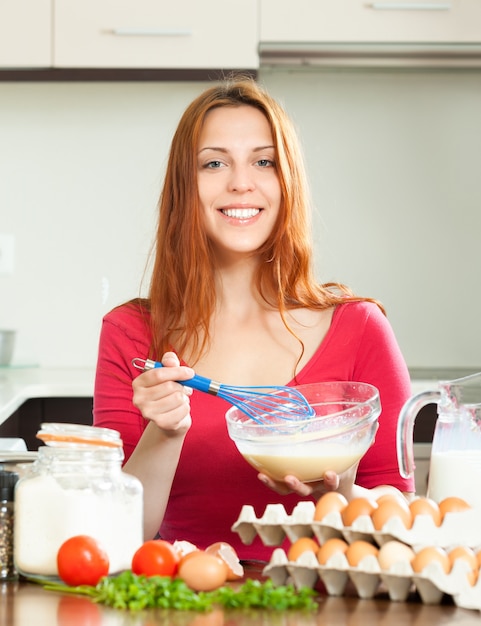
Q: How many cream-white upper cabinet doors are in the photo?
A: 3